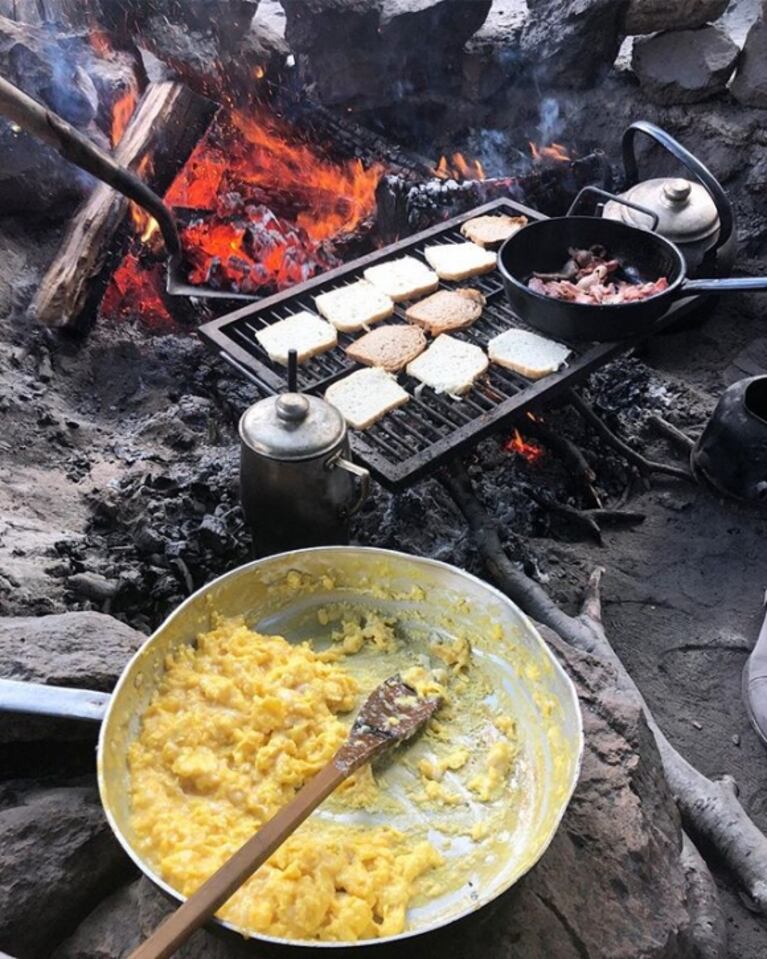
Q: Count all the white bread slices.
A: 7